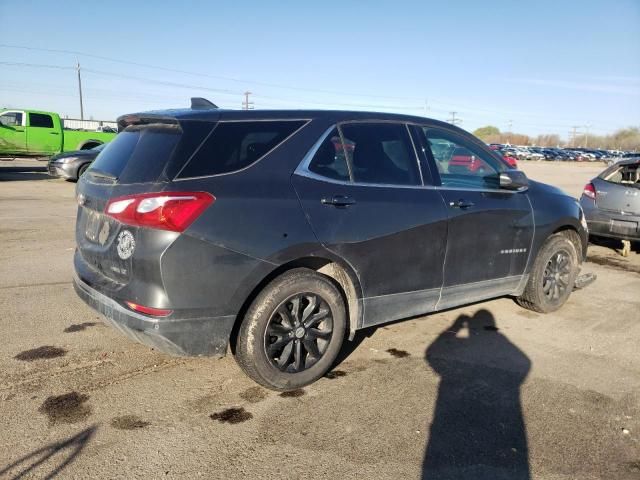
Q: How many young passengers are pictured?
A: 0